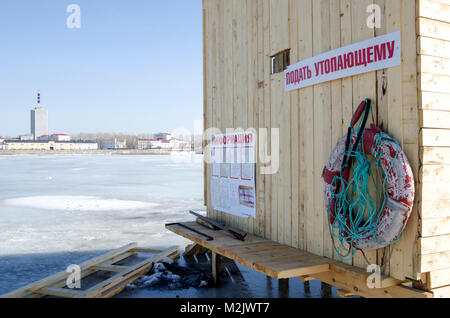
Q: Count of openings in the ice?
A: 1